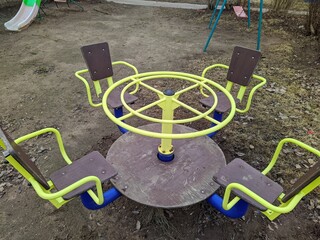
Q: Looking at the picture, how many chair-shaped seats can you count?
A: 4